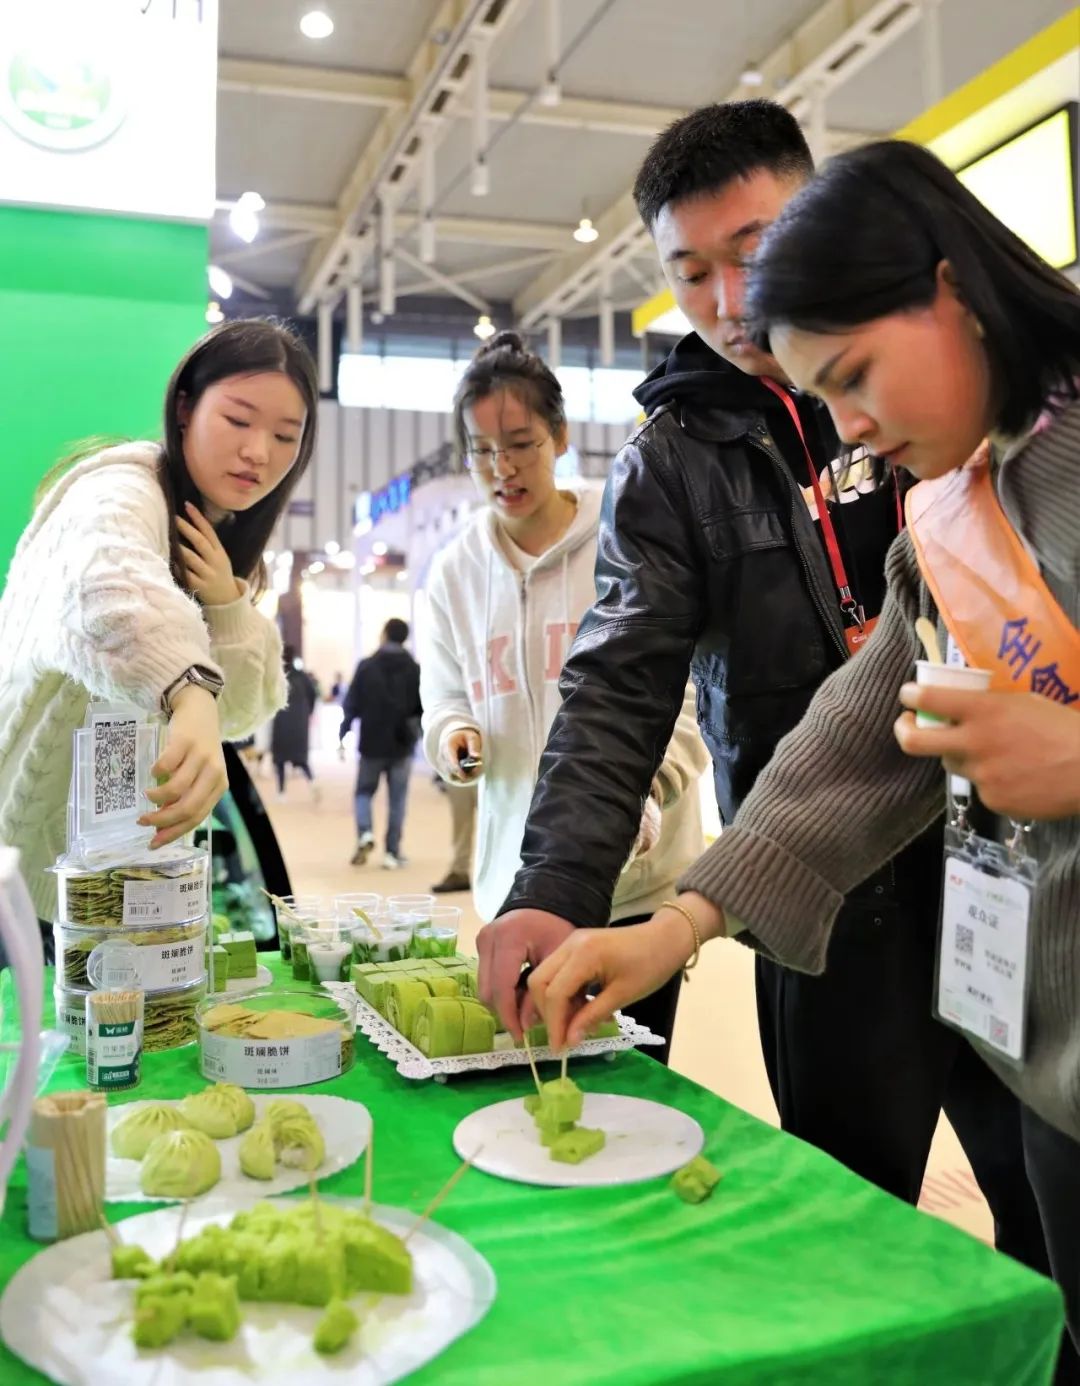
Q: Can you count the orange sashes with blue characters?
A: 1